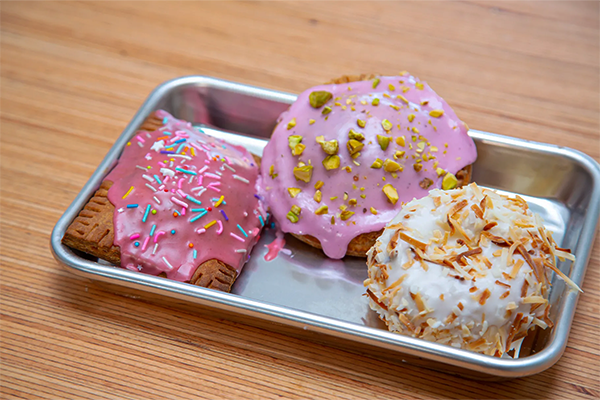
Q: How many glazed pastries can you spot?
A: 3